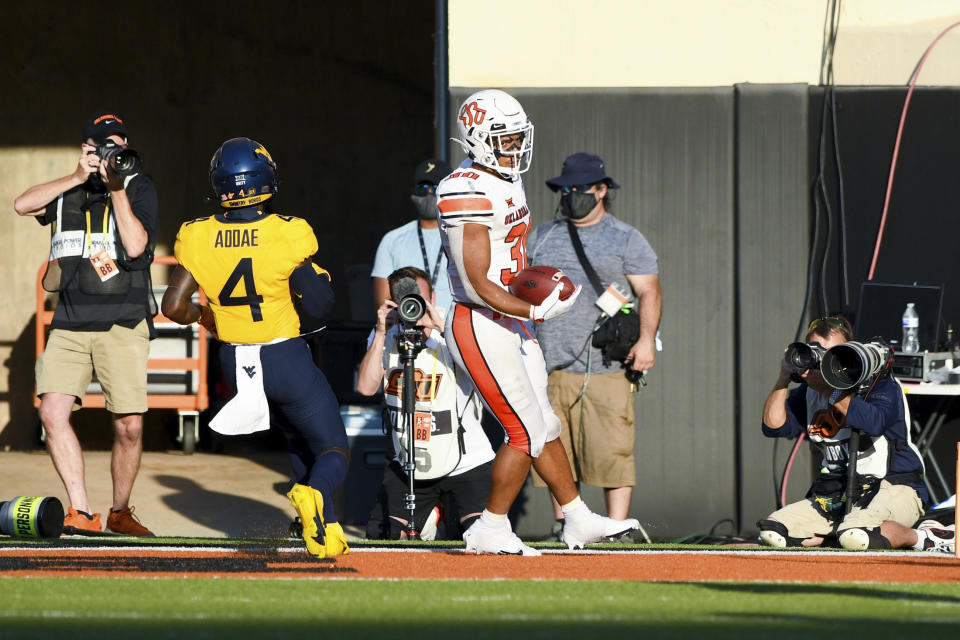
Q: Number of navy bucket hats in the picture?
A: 1